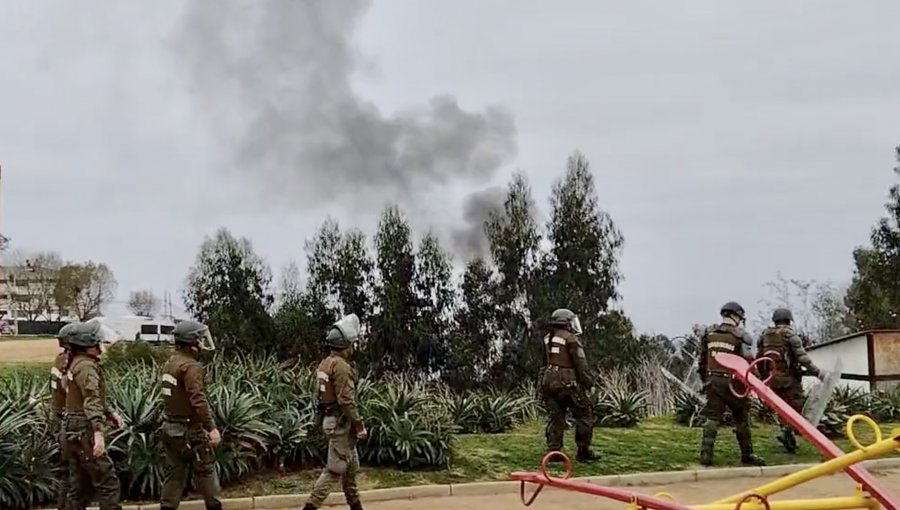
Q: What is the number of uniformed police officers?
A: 7